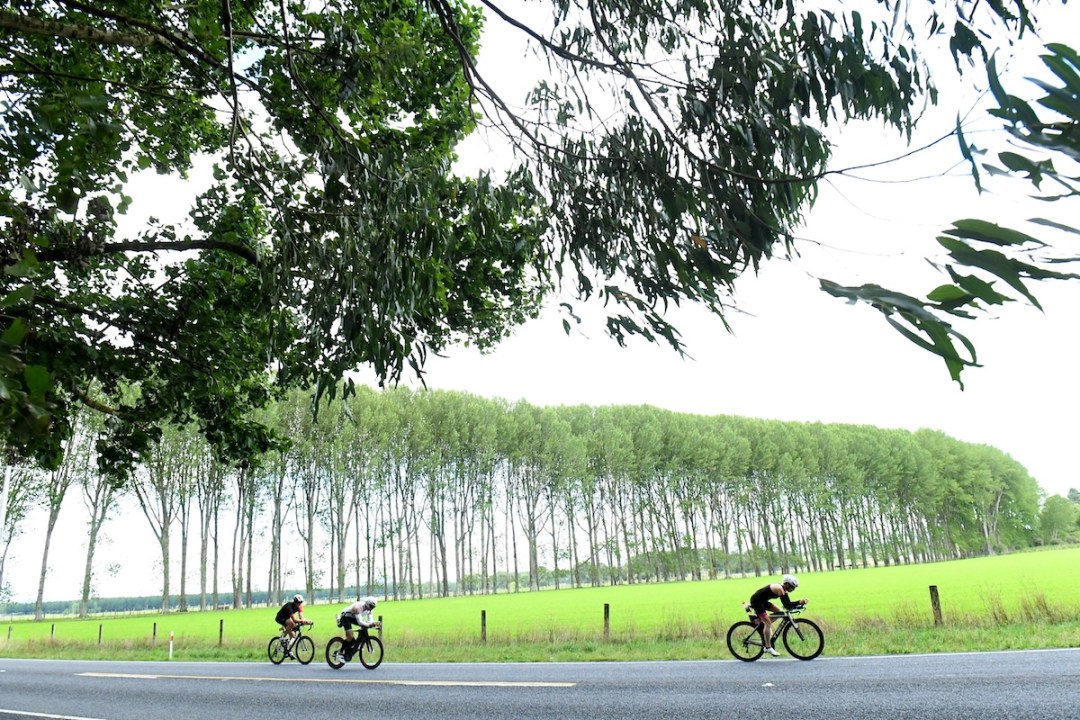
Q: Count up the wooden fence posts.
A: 9